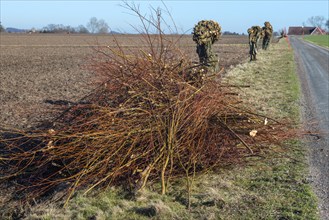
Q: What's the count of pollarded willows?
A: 3